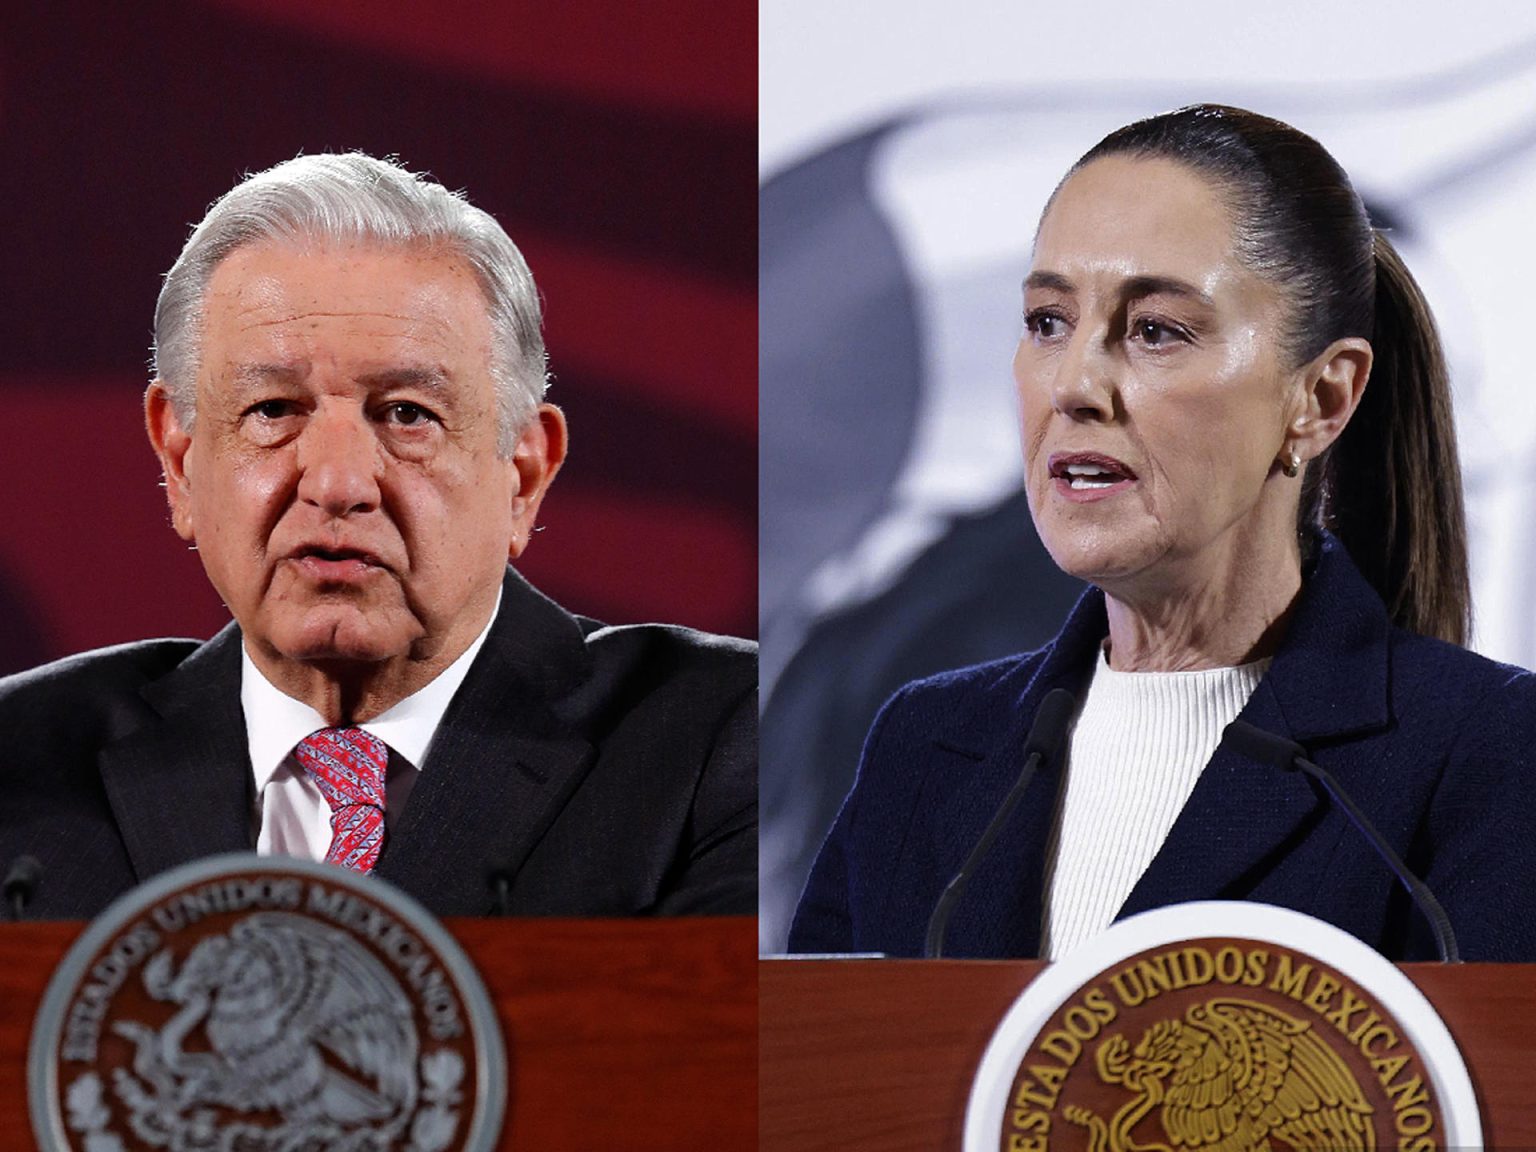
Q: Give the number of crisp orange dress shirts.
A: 0